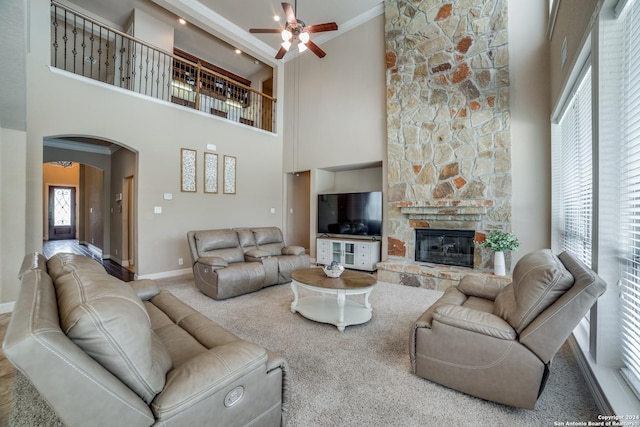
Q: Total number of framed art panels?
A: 3